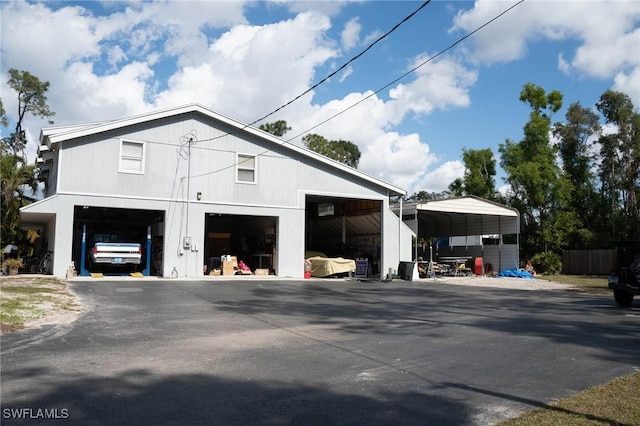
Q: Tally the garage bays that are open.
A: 3